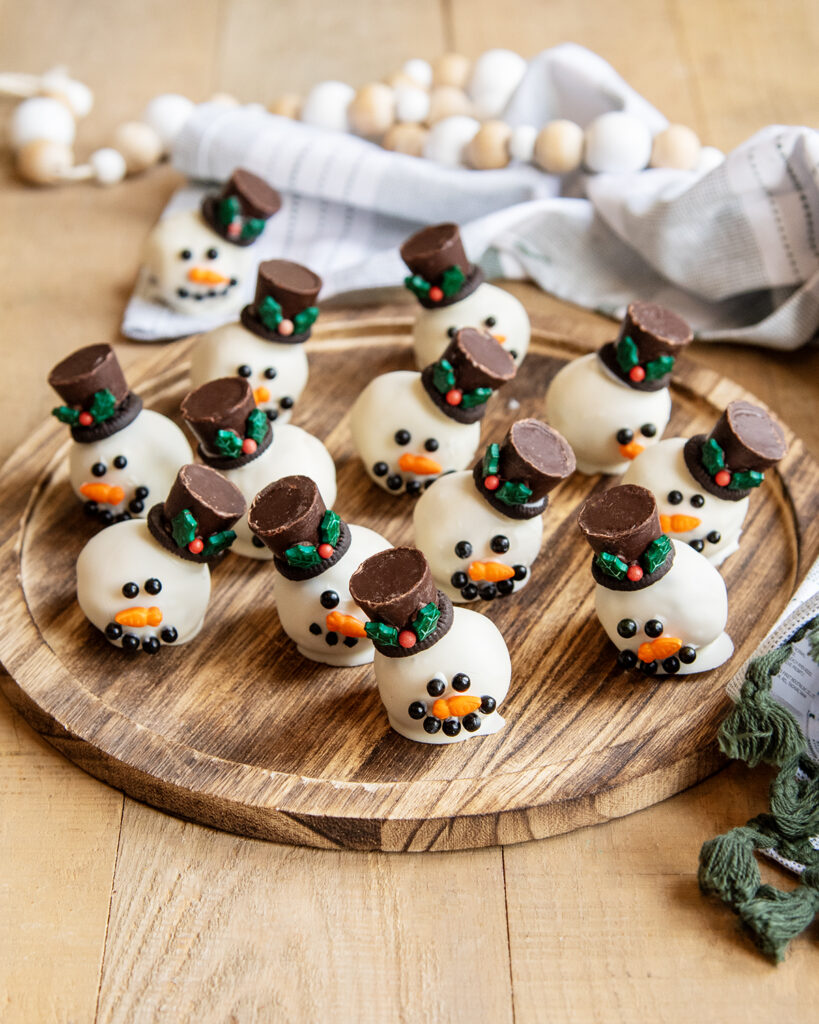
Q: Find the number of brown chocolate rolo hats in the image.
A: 13